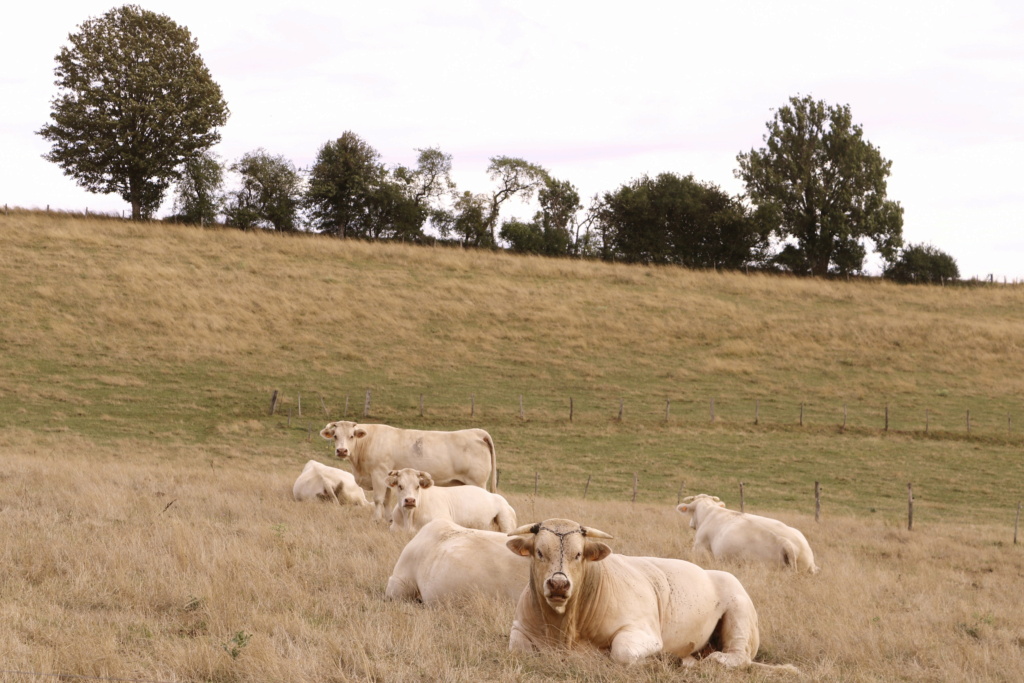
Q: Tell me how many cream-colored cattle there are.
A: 6